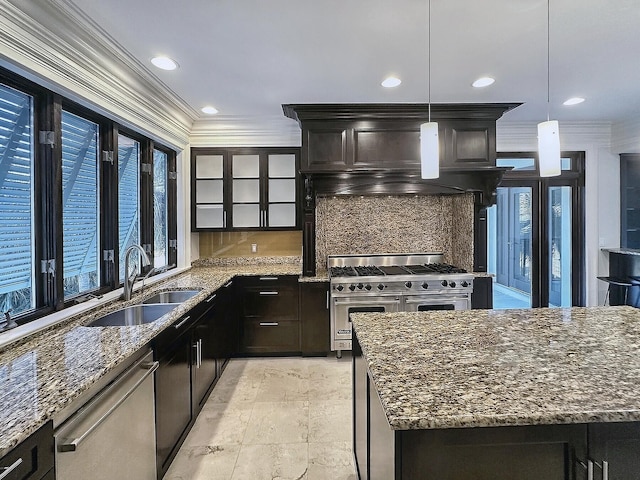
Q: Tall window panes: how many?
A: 4